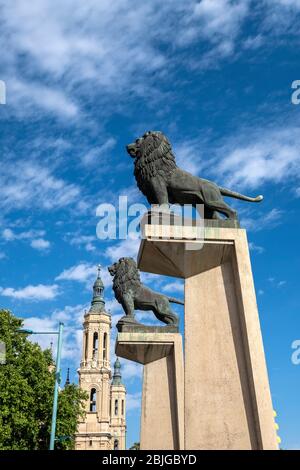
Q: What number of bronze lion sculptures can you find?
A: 2